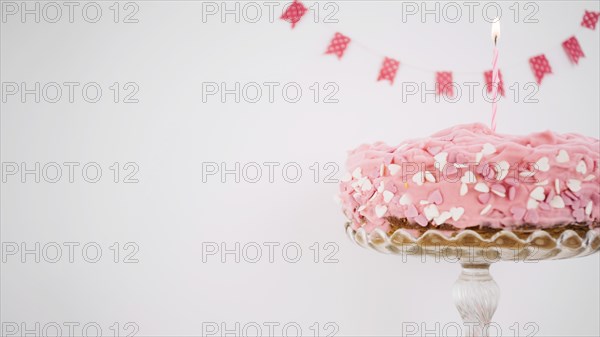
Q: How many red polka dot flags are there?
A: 8